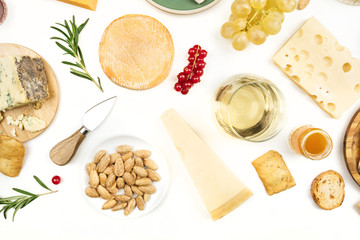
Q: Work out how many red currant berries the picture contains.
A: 15